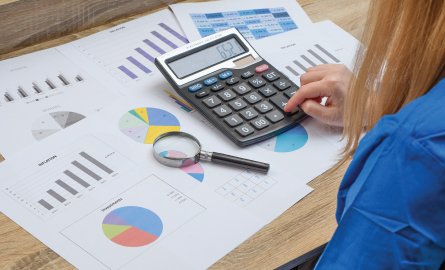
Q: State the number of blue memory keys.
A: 3